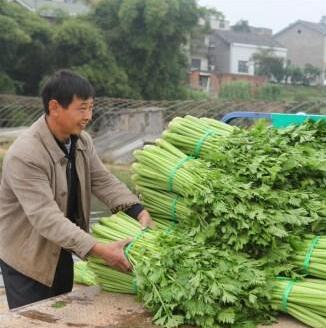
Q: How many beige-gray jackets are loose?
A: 1